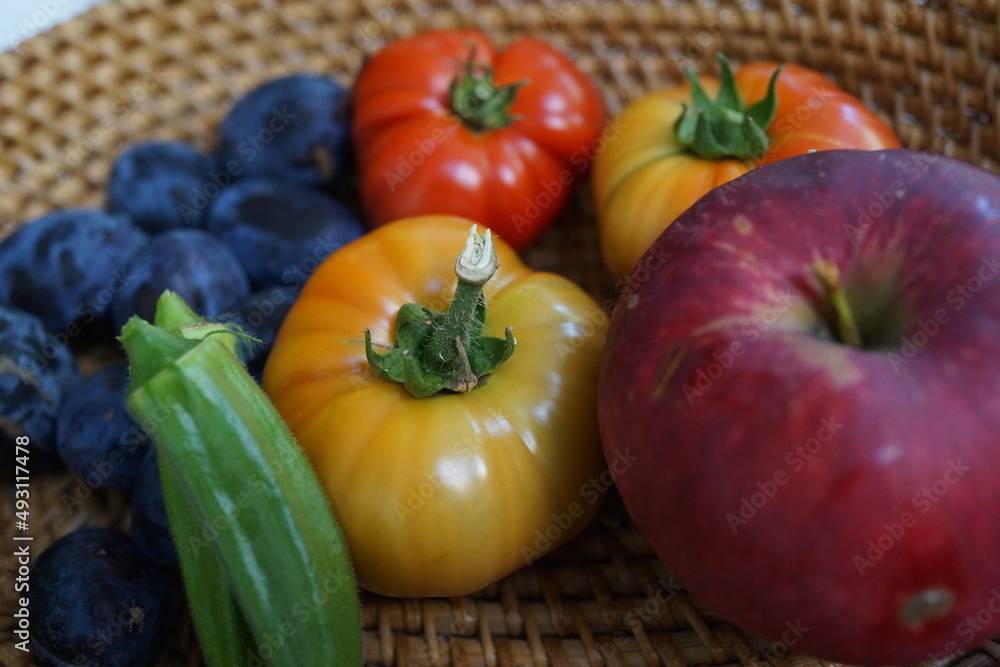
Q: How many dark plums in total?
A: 10